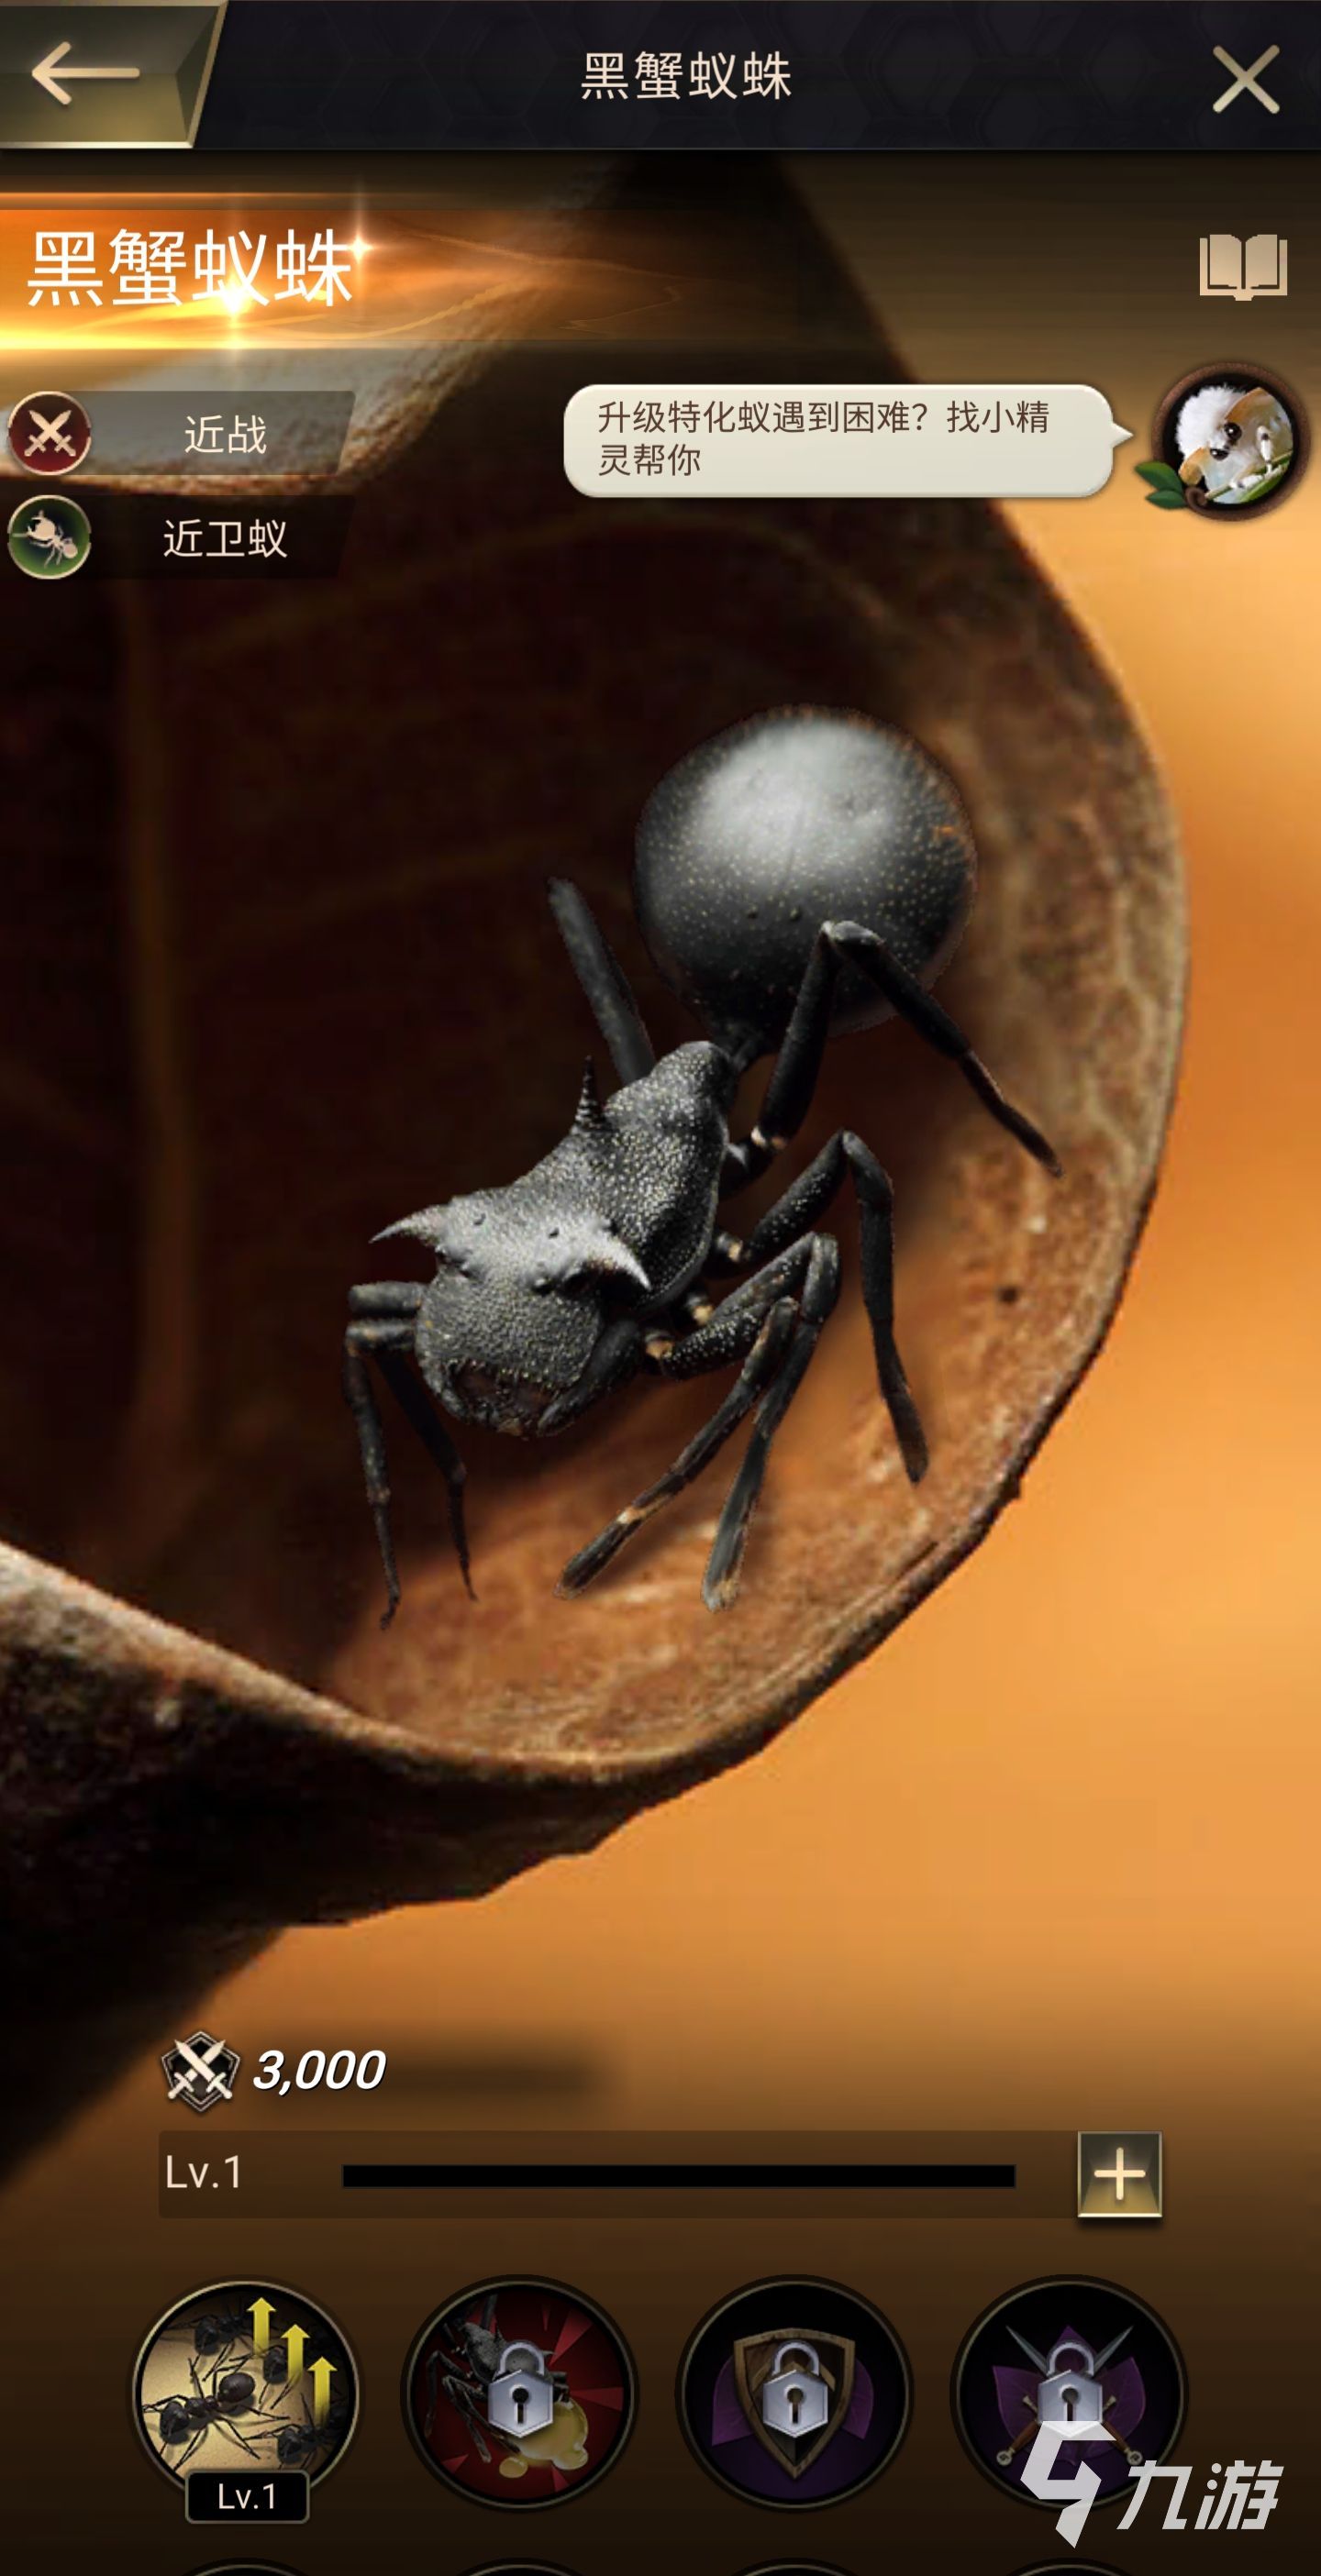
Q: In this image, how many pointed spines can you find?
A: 3